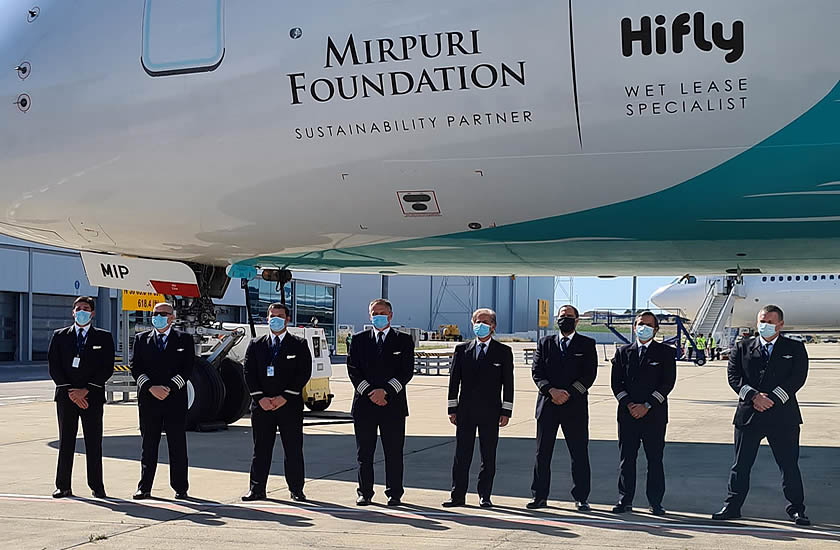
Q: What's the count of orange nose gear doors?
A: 0